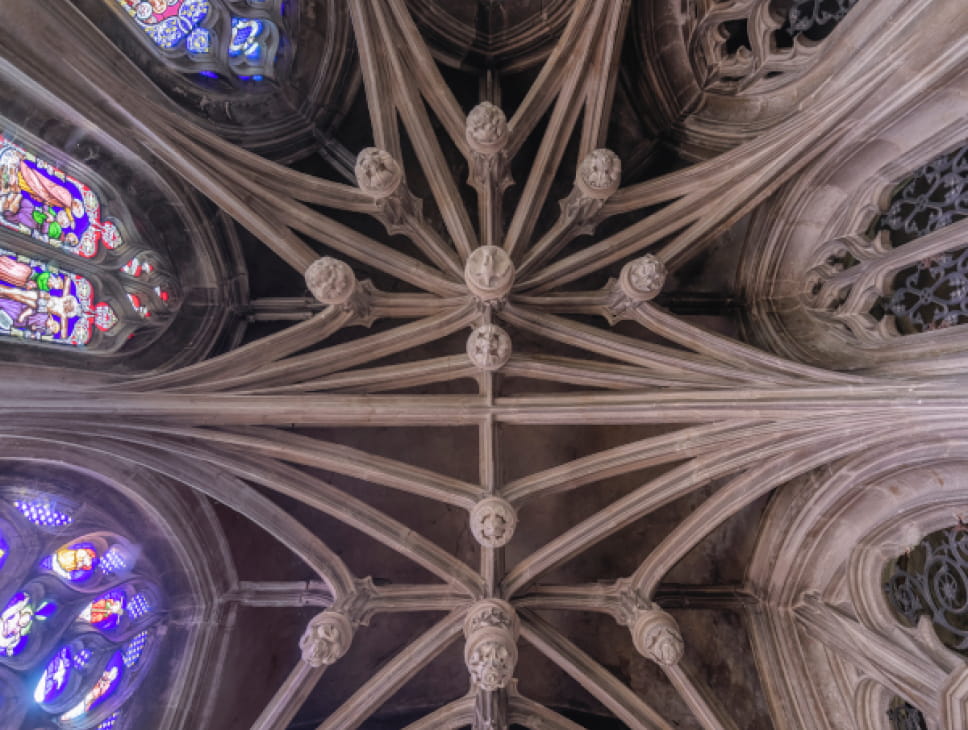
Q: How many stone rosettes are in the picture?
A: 12